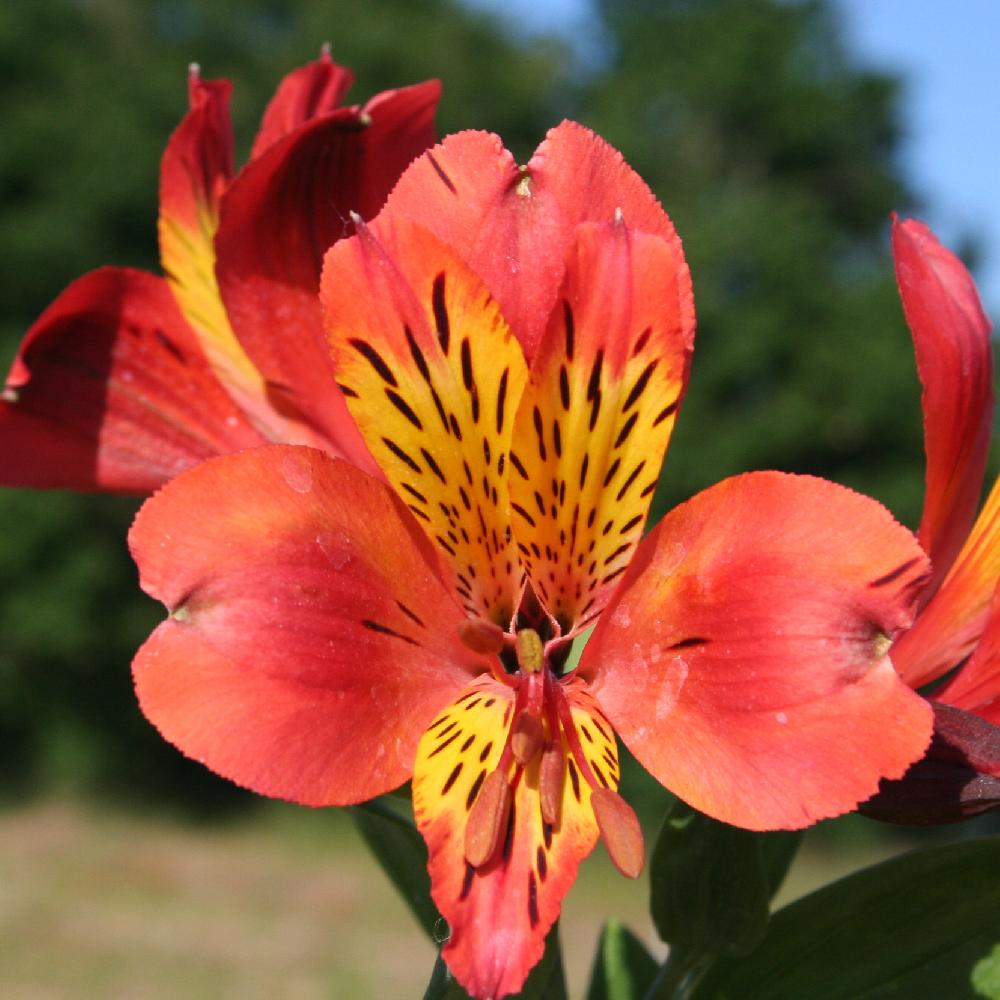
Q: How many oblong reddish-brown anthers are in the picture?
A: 5